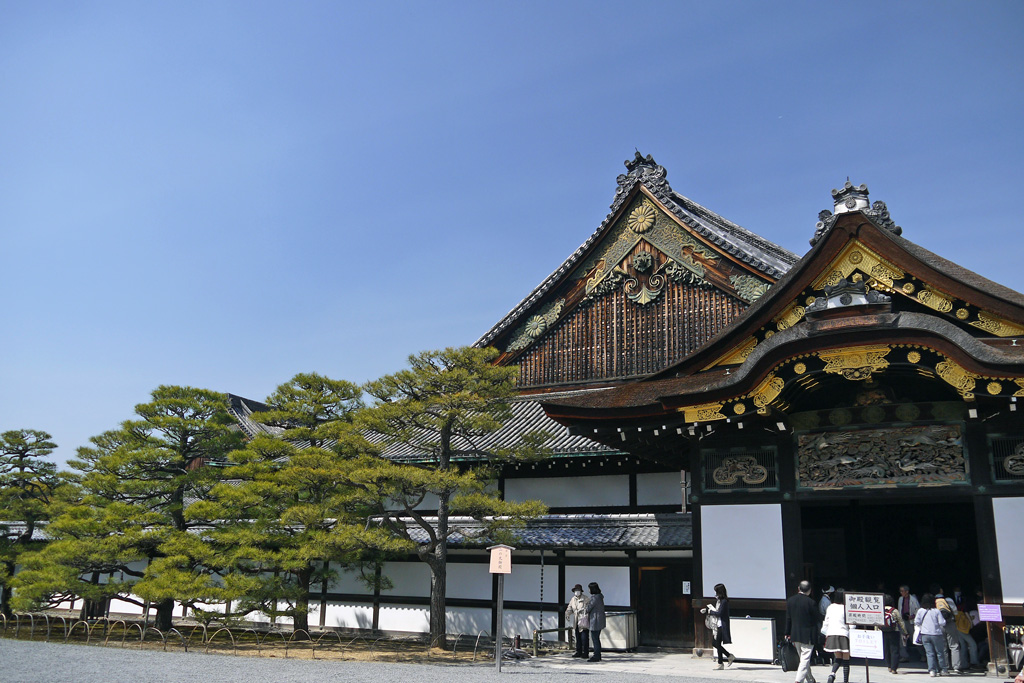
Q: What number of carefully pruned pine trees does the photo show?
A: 4